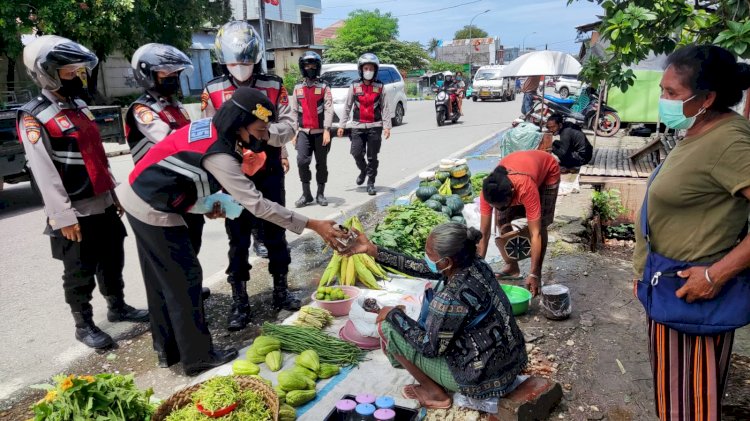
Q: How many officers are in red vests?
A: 6